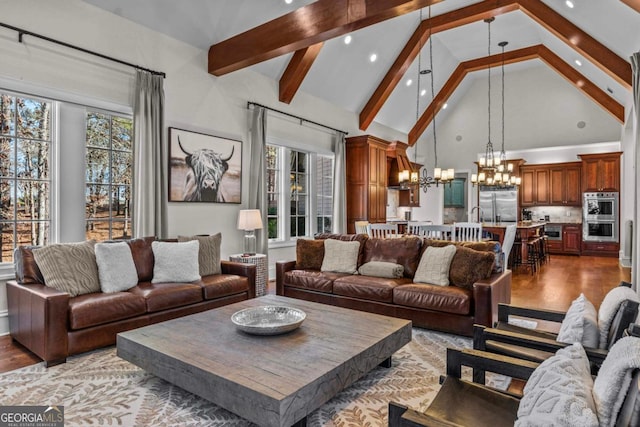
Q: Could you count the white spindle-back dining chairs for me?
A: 6